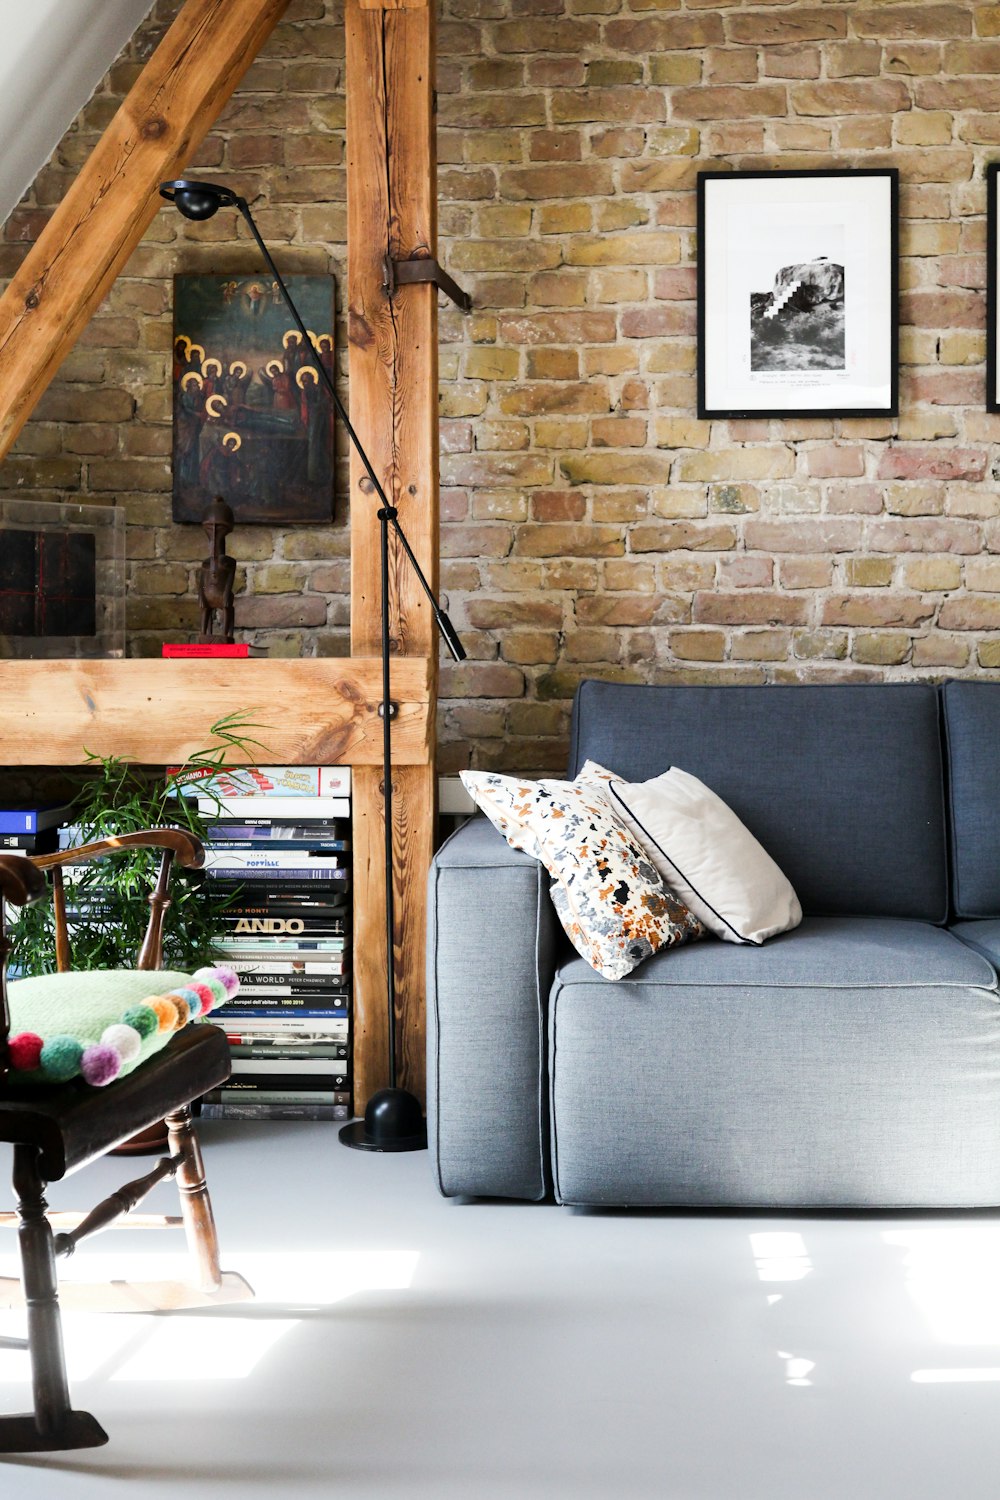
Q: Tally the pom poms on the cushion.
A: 12